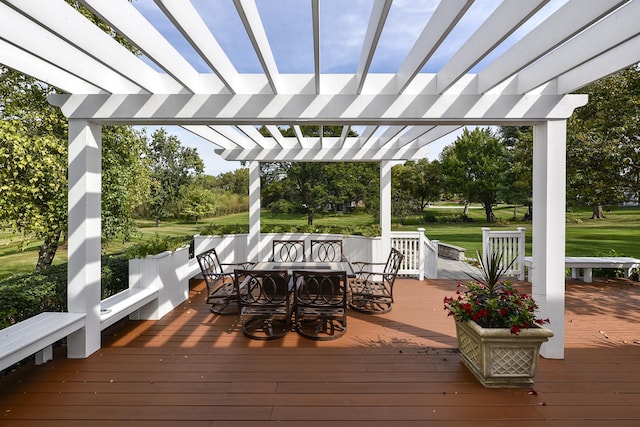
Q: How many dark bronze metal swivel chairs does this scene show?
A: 6